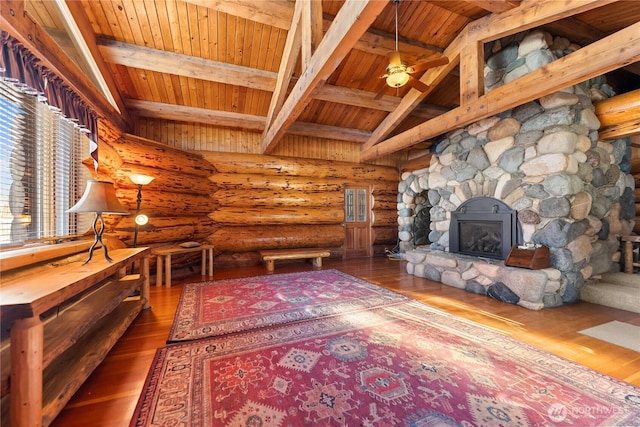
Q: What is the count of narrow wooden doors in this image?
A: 1